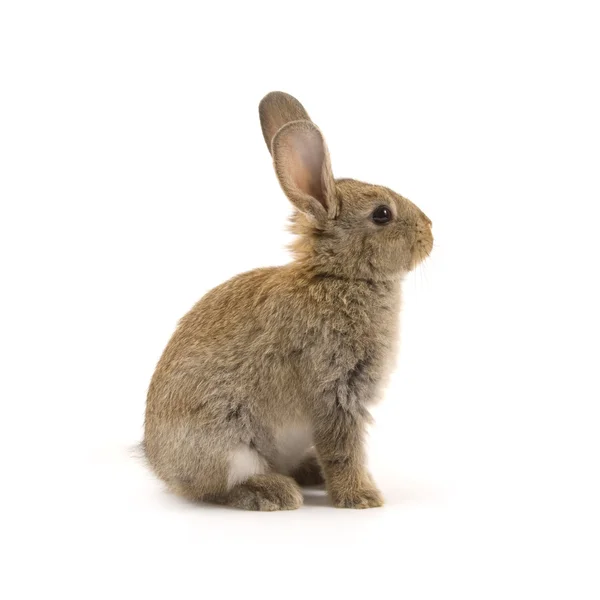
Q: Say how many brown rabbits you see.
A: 1